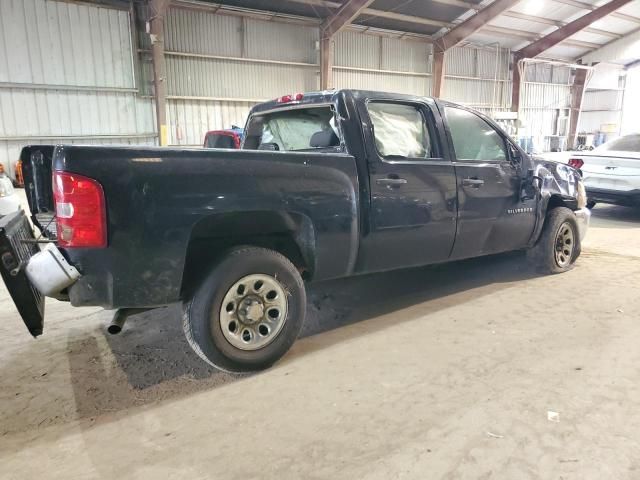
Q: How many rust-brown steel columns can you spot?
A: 5